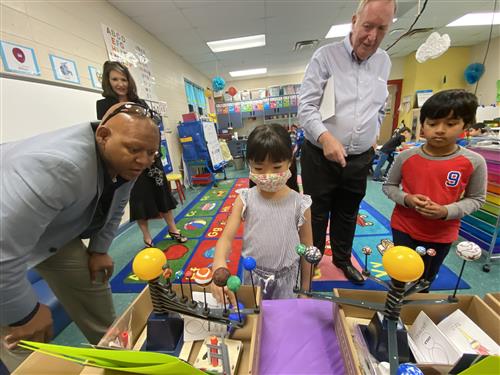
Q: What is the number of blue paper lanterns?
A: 2